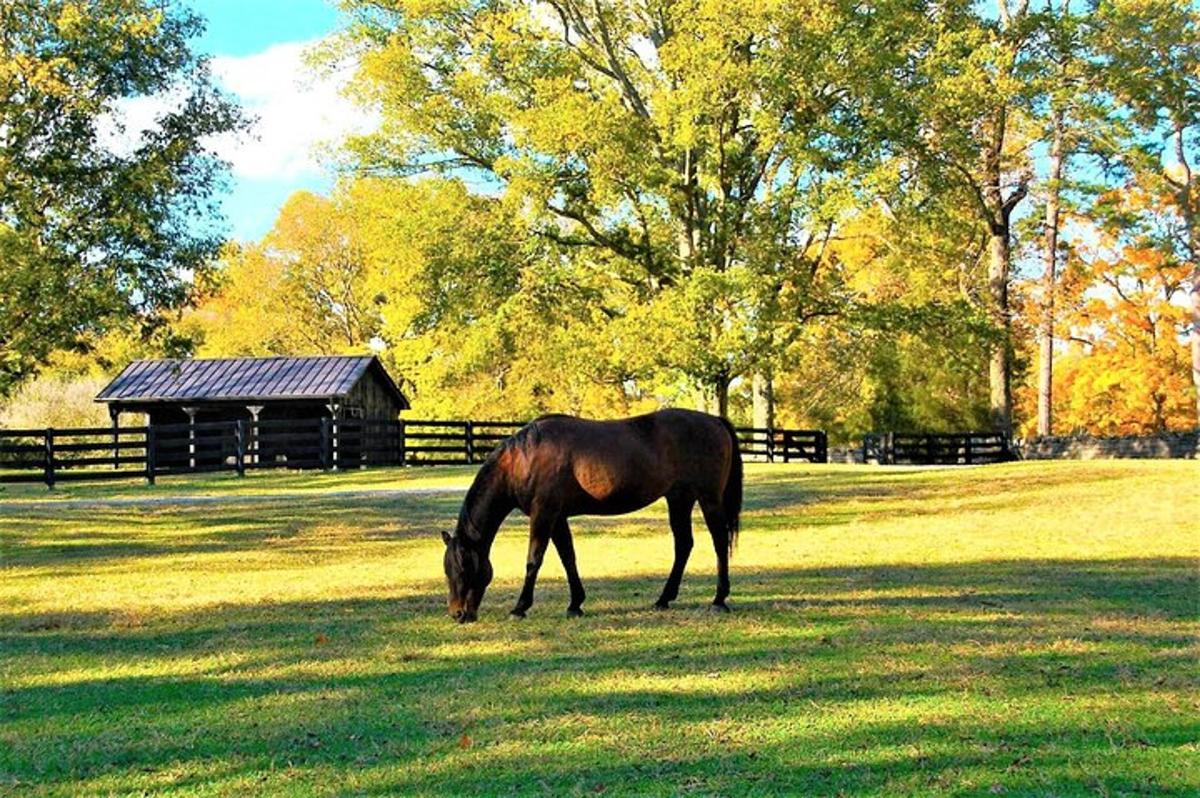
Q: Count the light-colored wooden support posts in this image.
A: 3